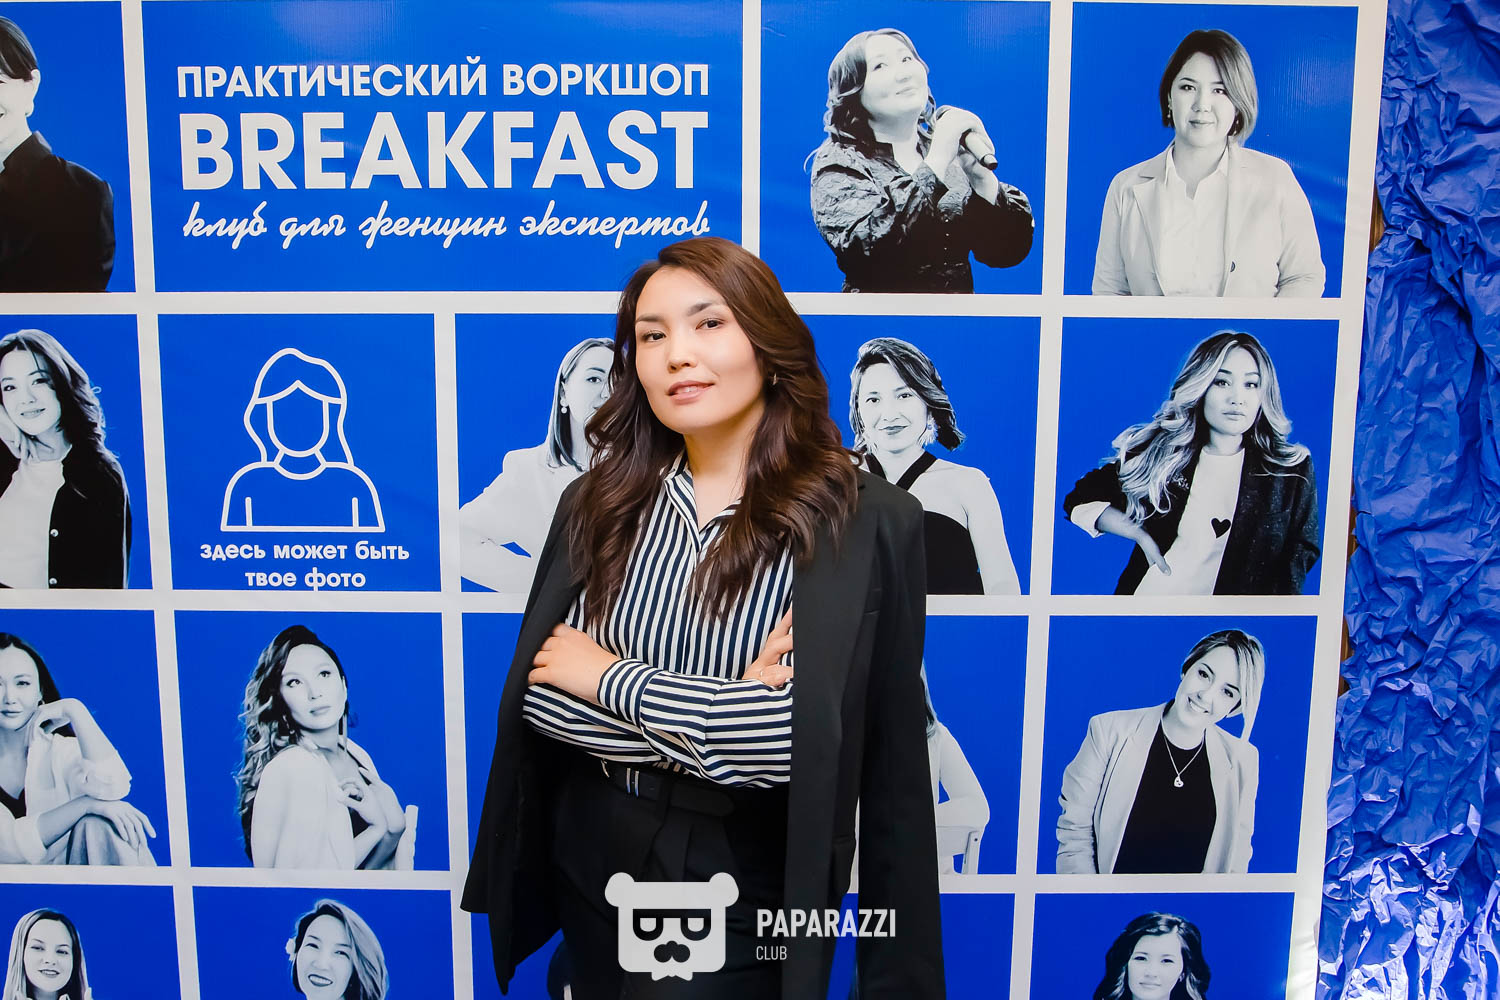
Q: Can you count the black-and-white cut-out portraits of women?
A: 14